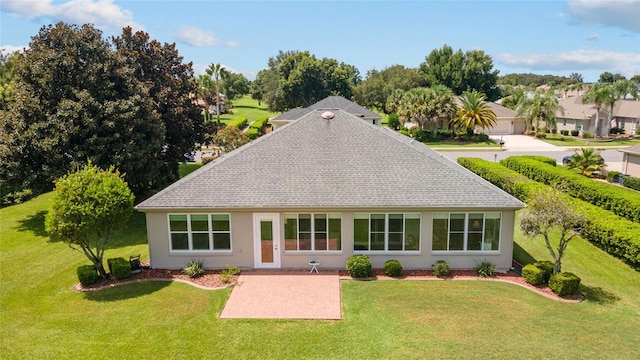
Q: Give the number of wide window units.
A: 4